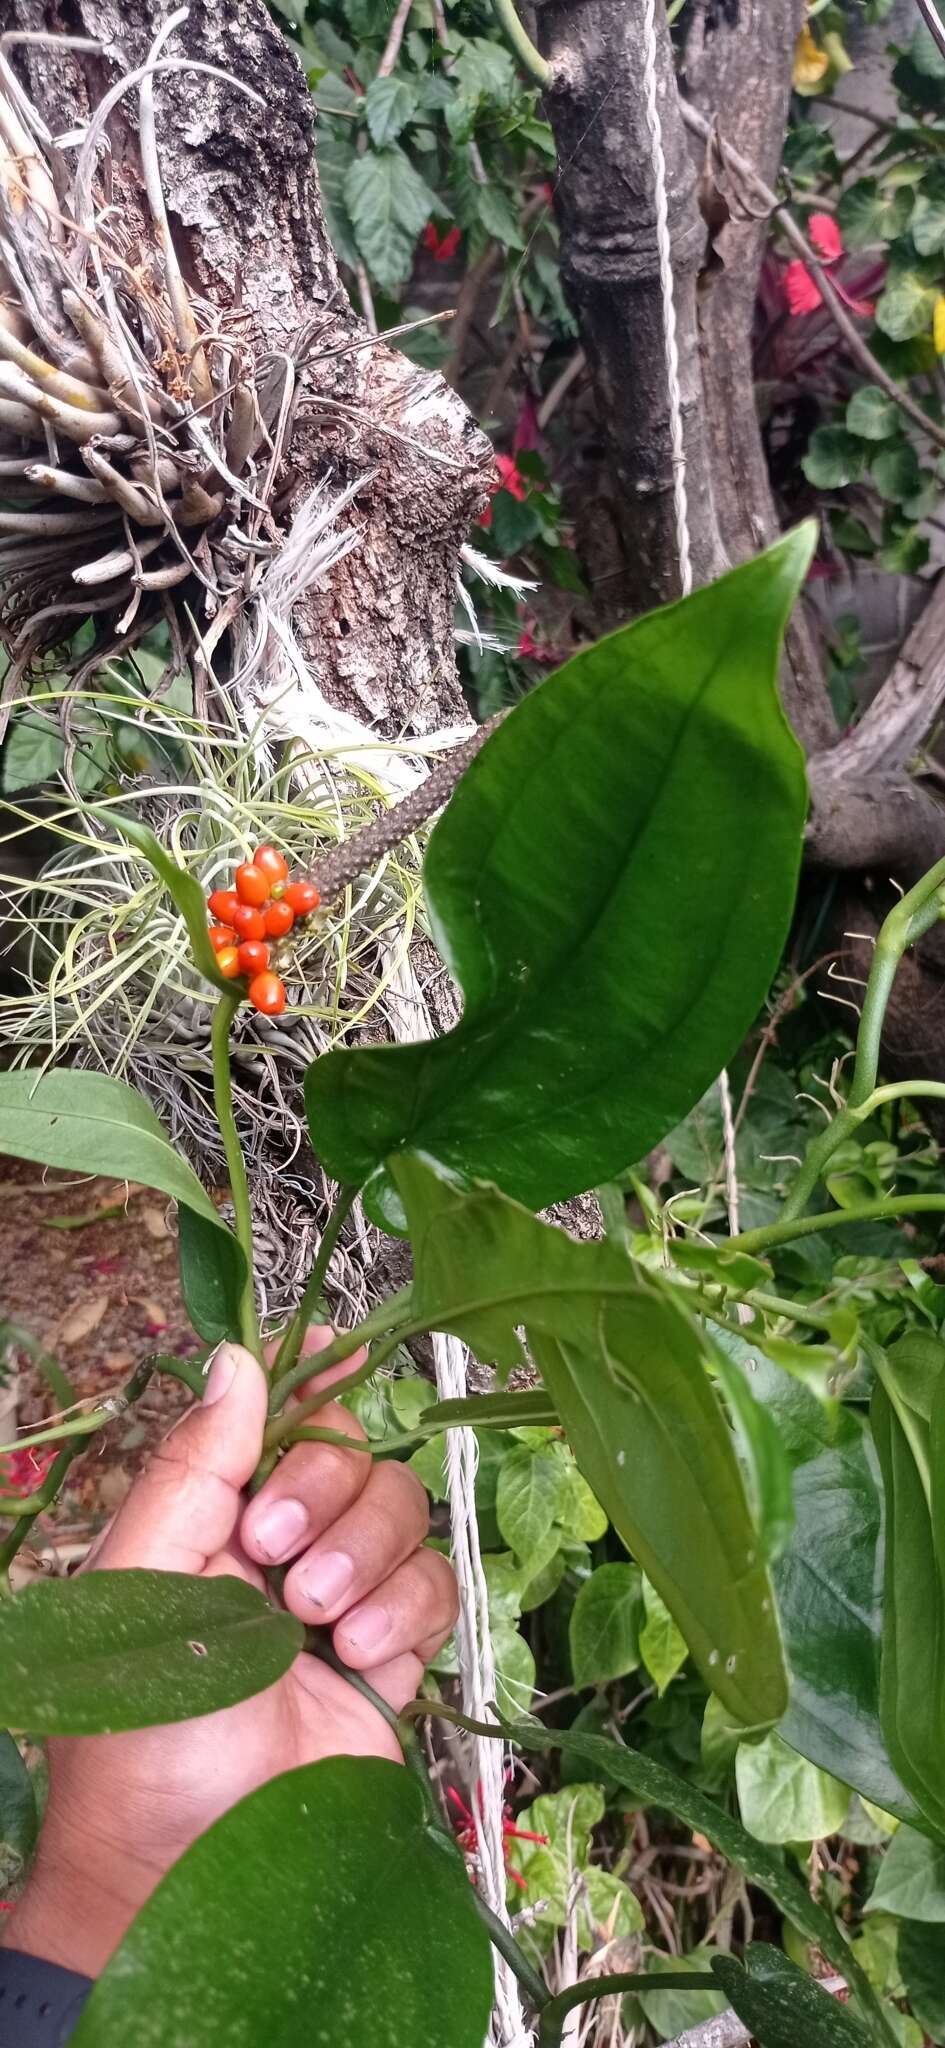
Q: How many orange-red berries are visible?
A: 10